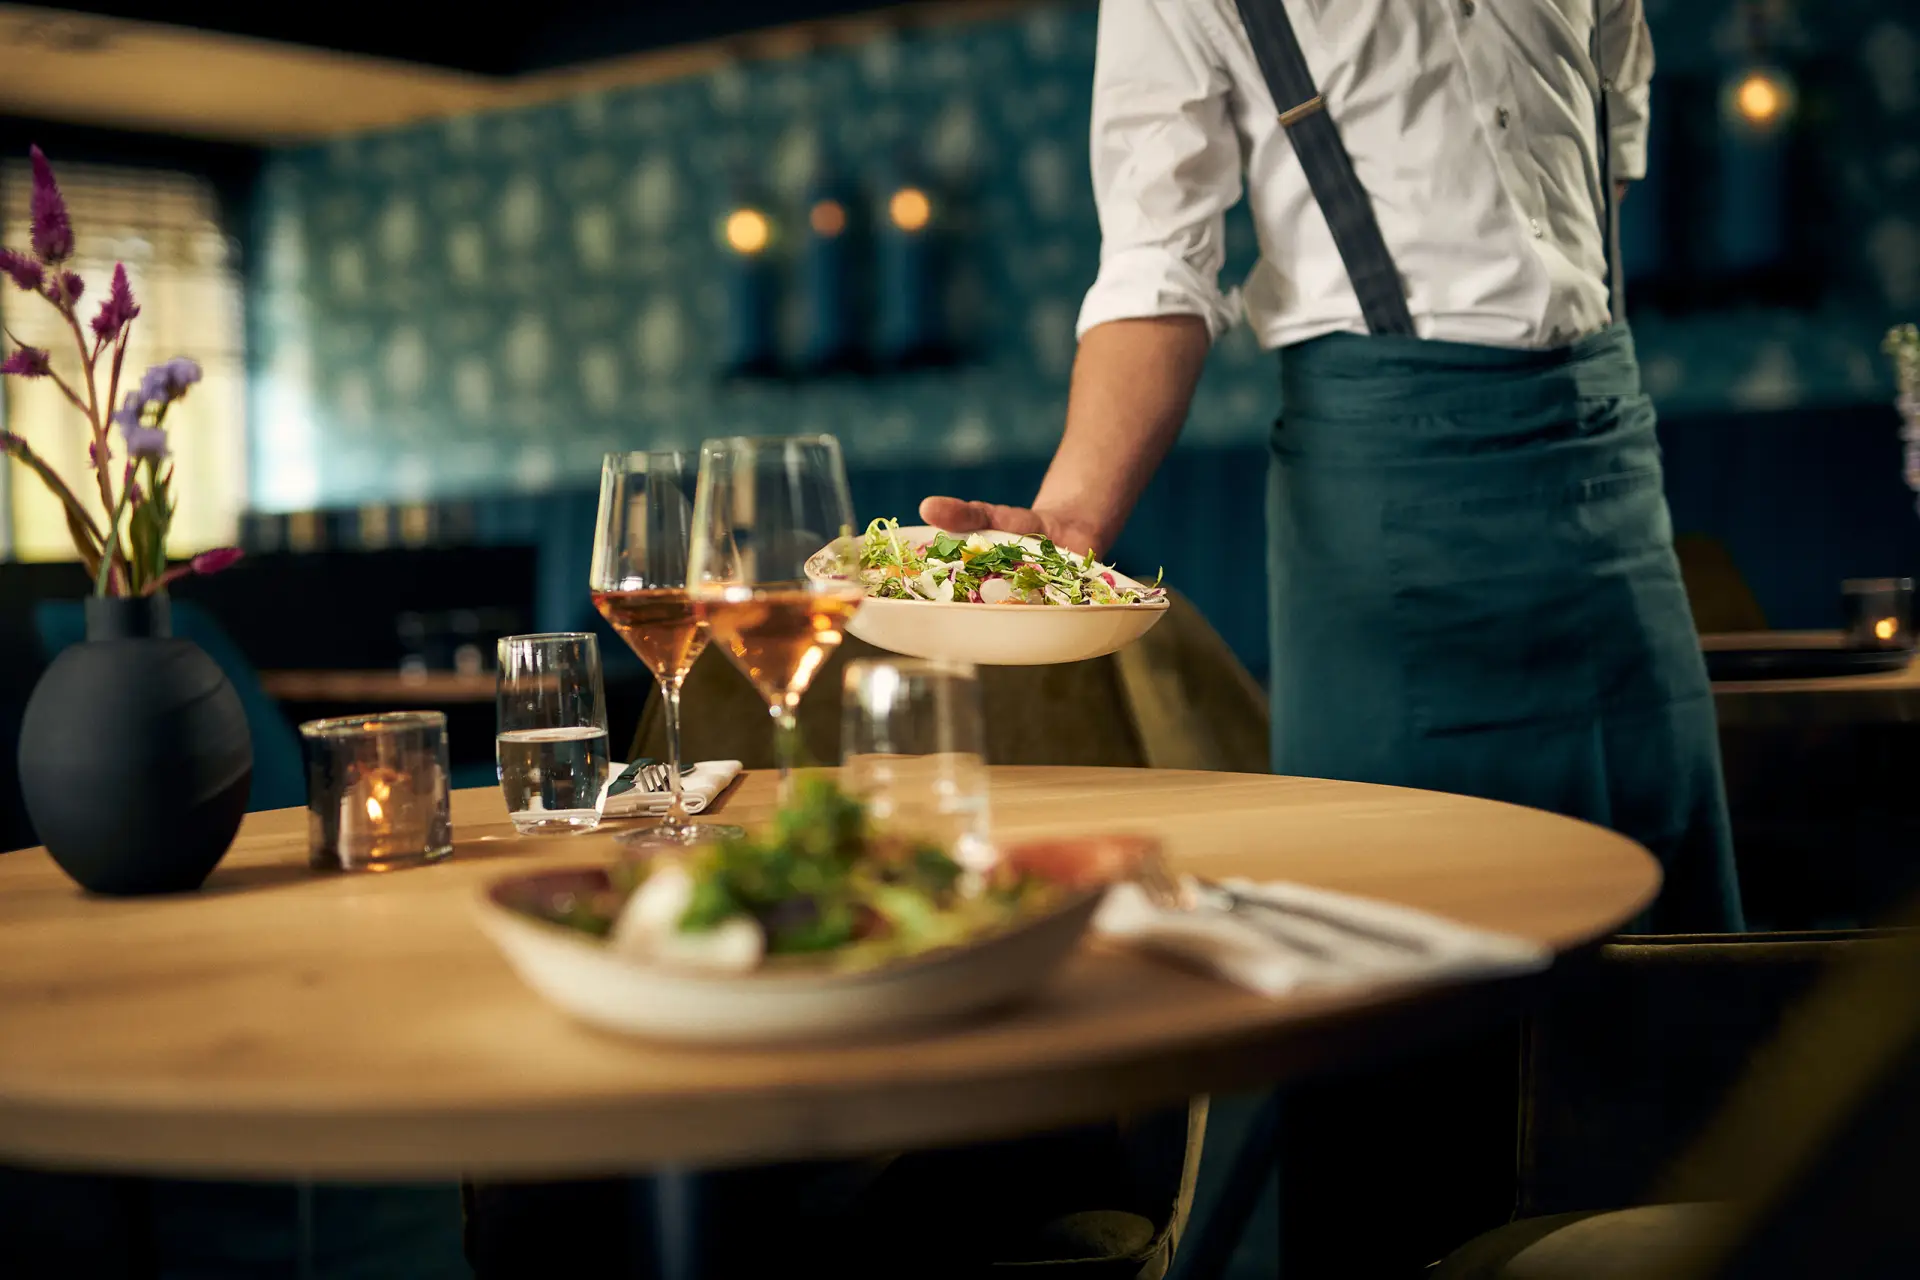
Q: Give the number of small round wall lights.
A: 4